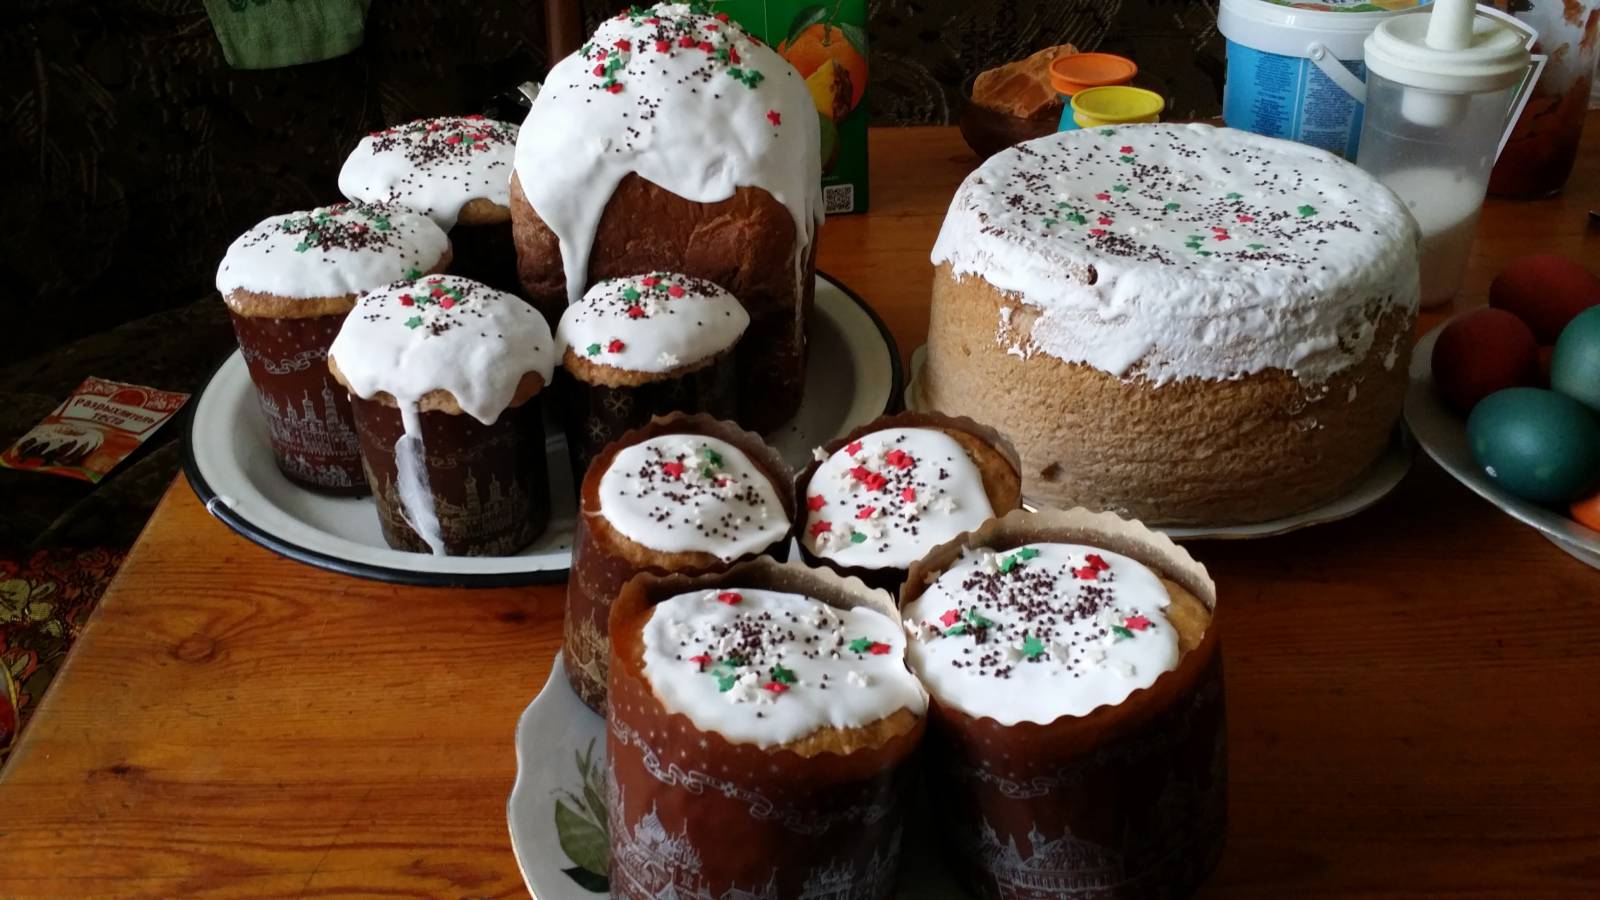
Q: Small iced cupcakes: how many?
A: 8